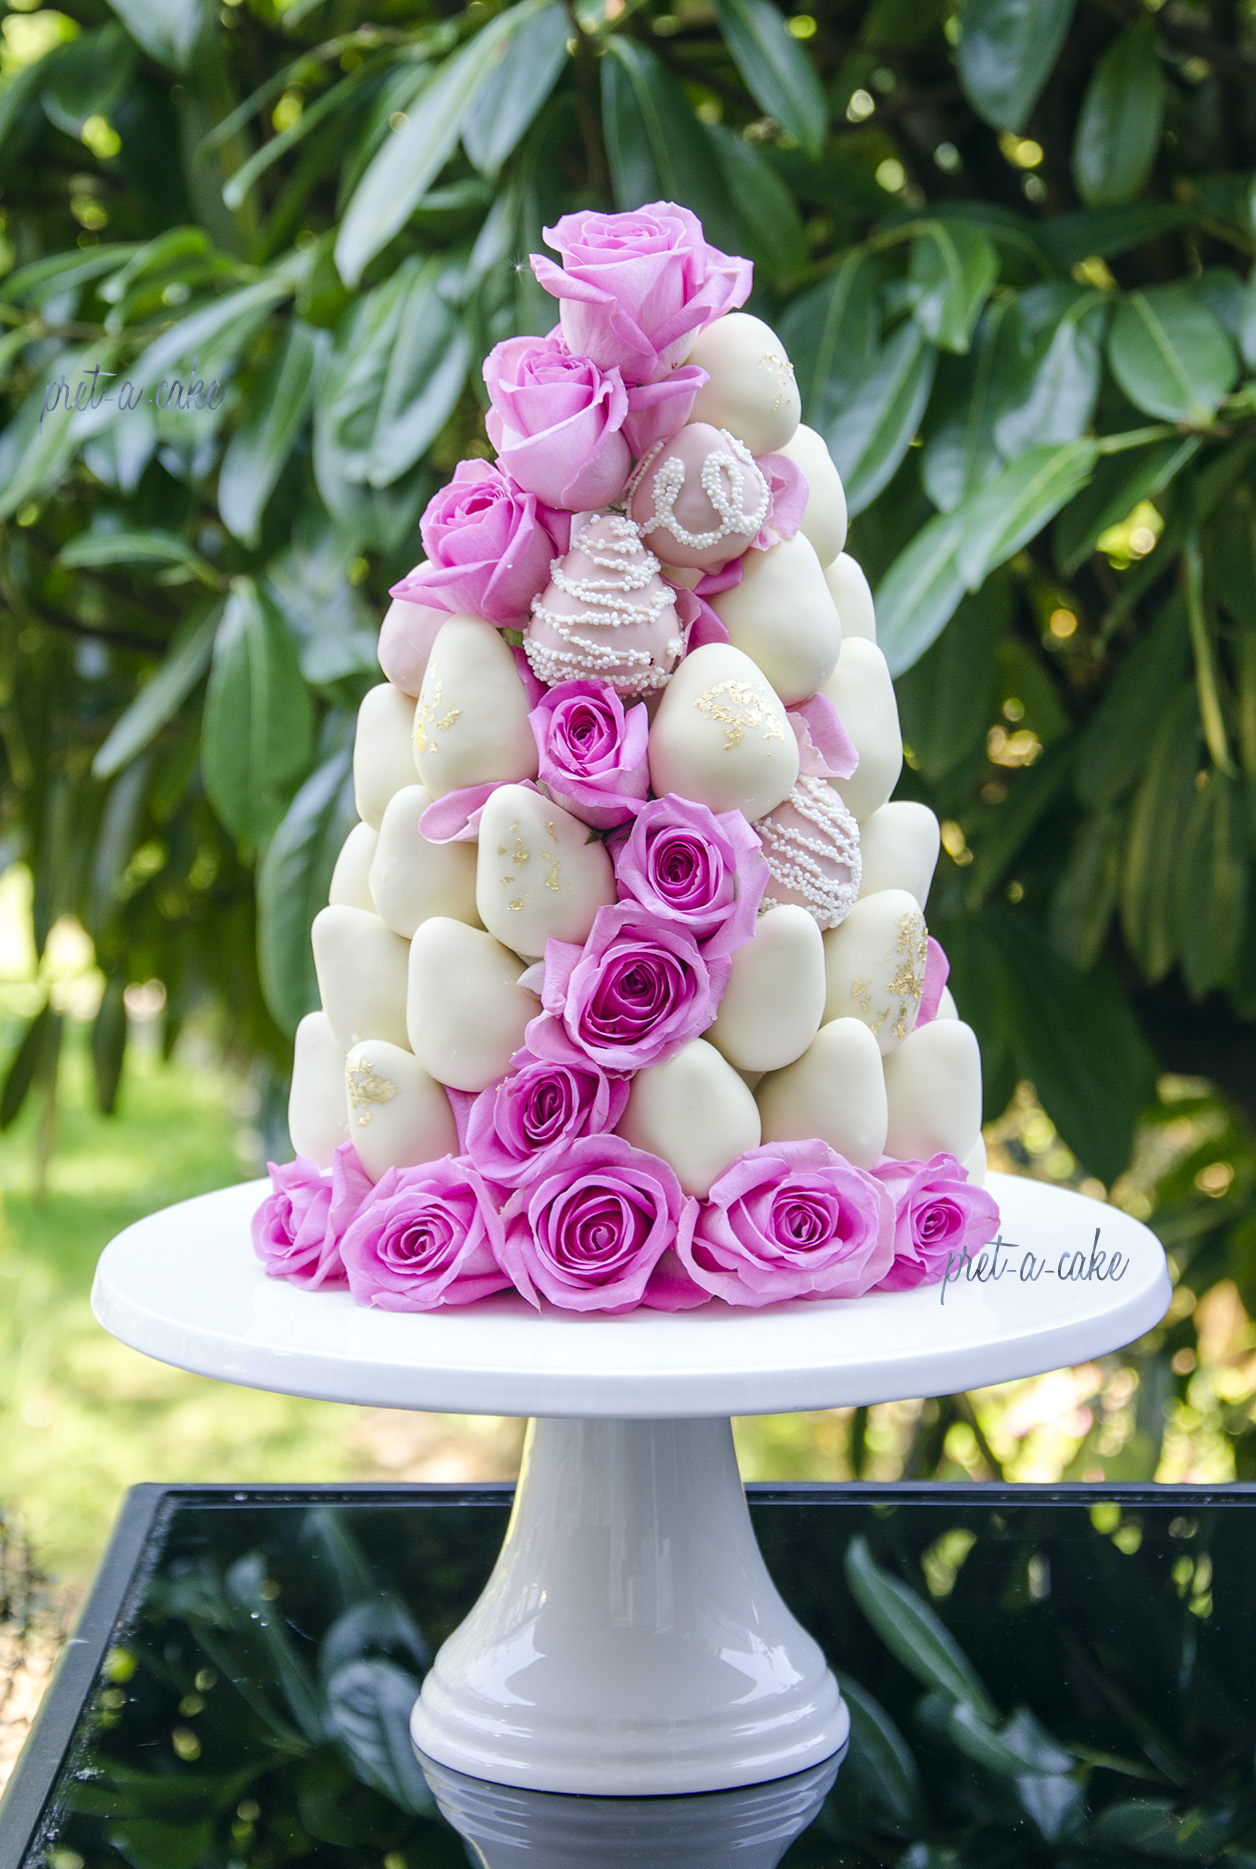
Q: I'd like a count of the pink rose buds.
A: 12